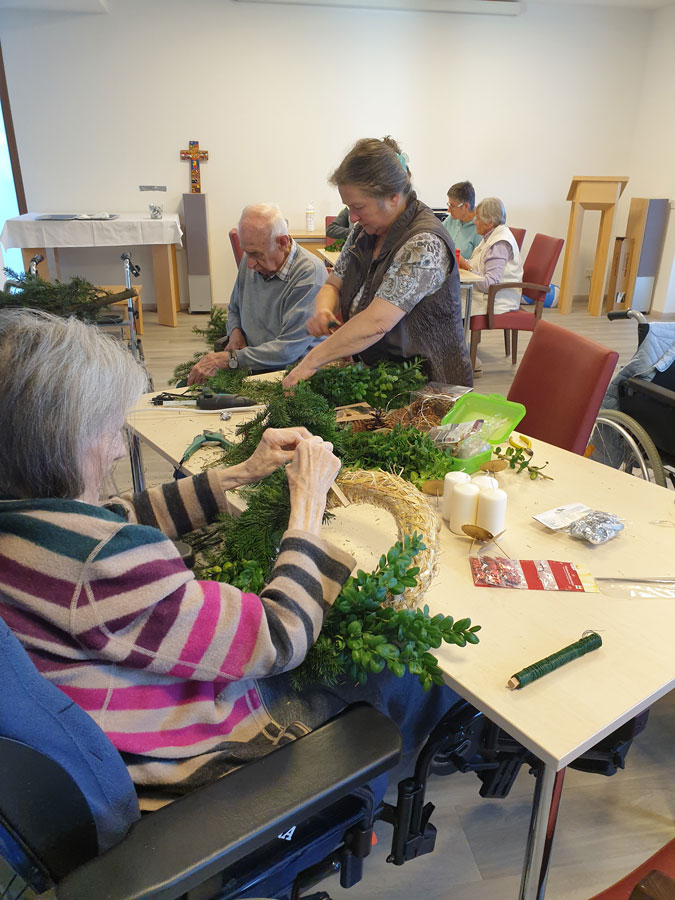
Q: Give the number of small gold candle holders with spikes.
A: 4